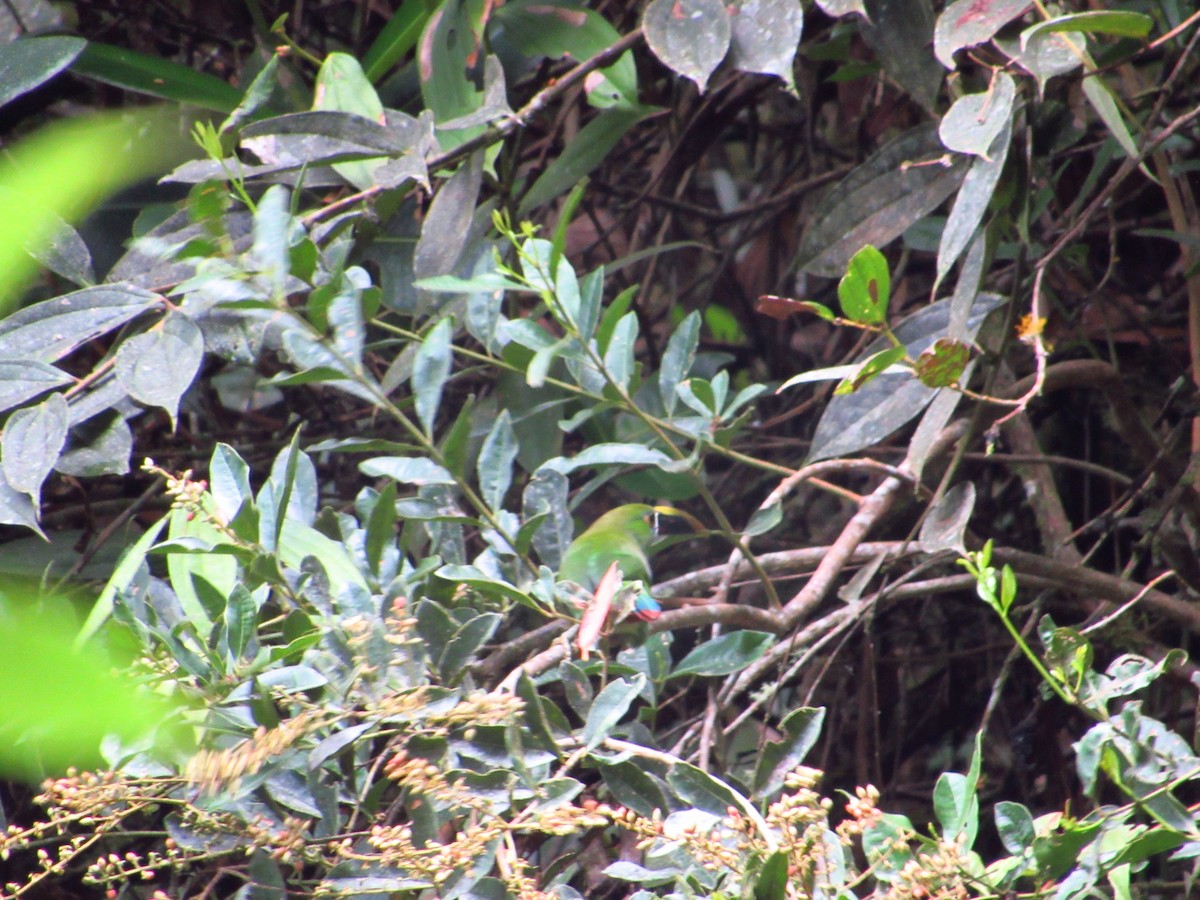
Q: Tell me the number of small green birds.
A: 1